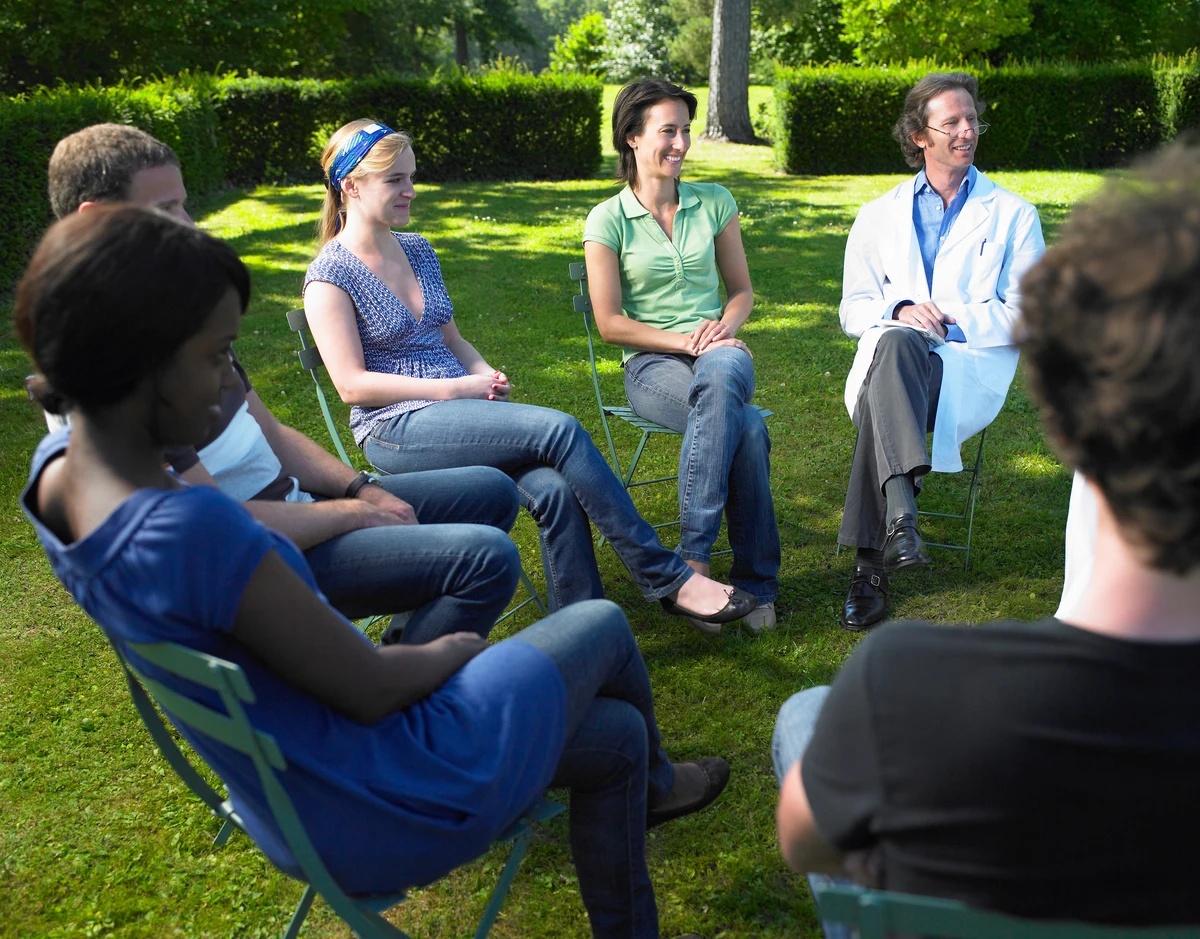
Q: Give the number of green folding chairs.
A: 5